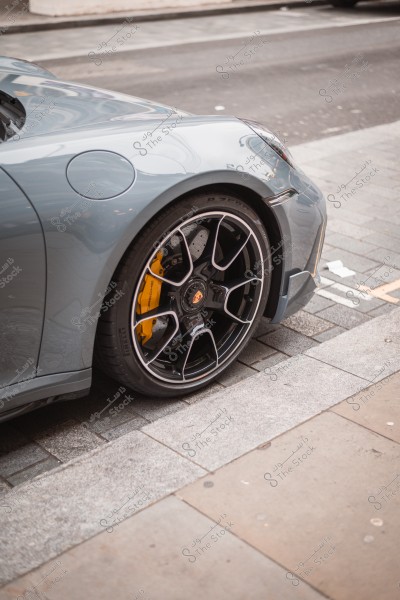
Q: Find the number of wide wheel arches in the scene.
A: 1